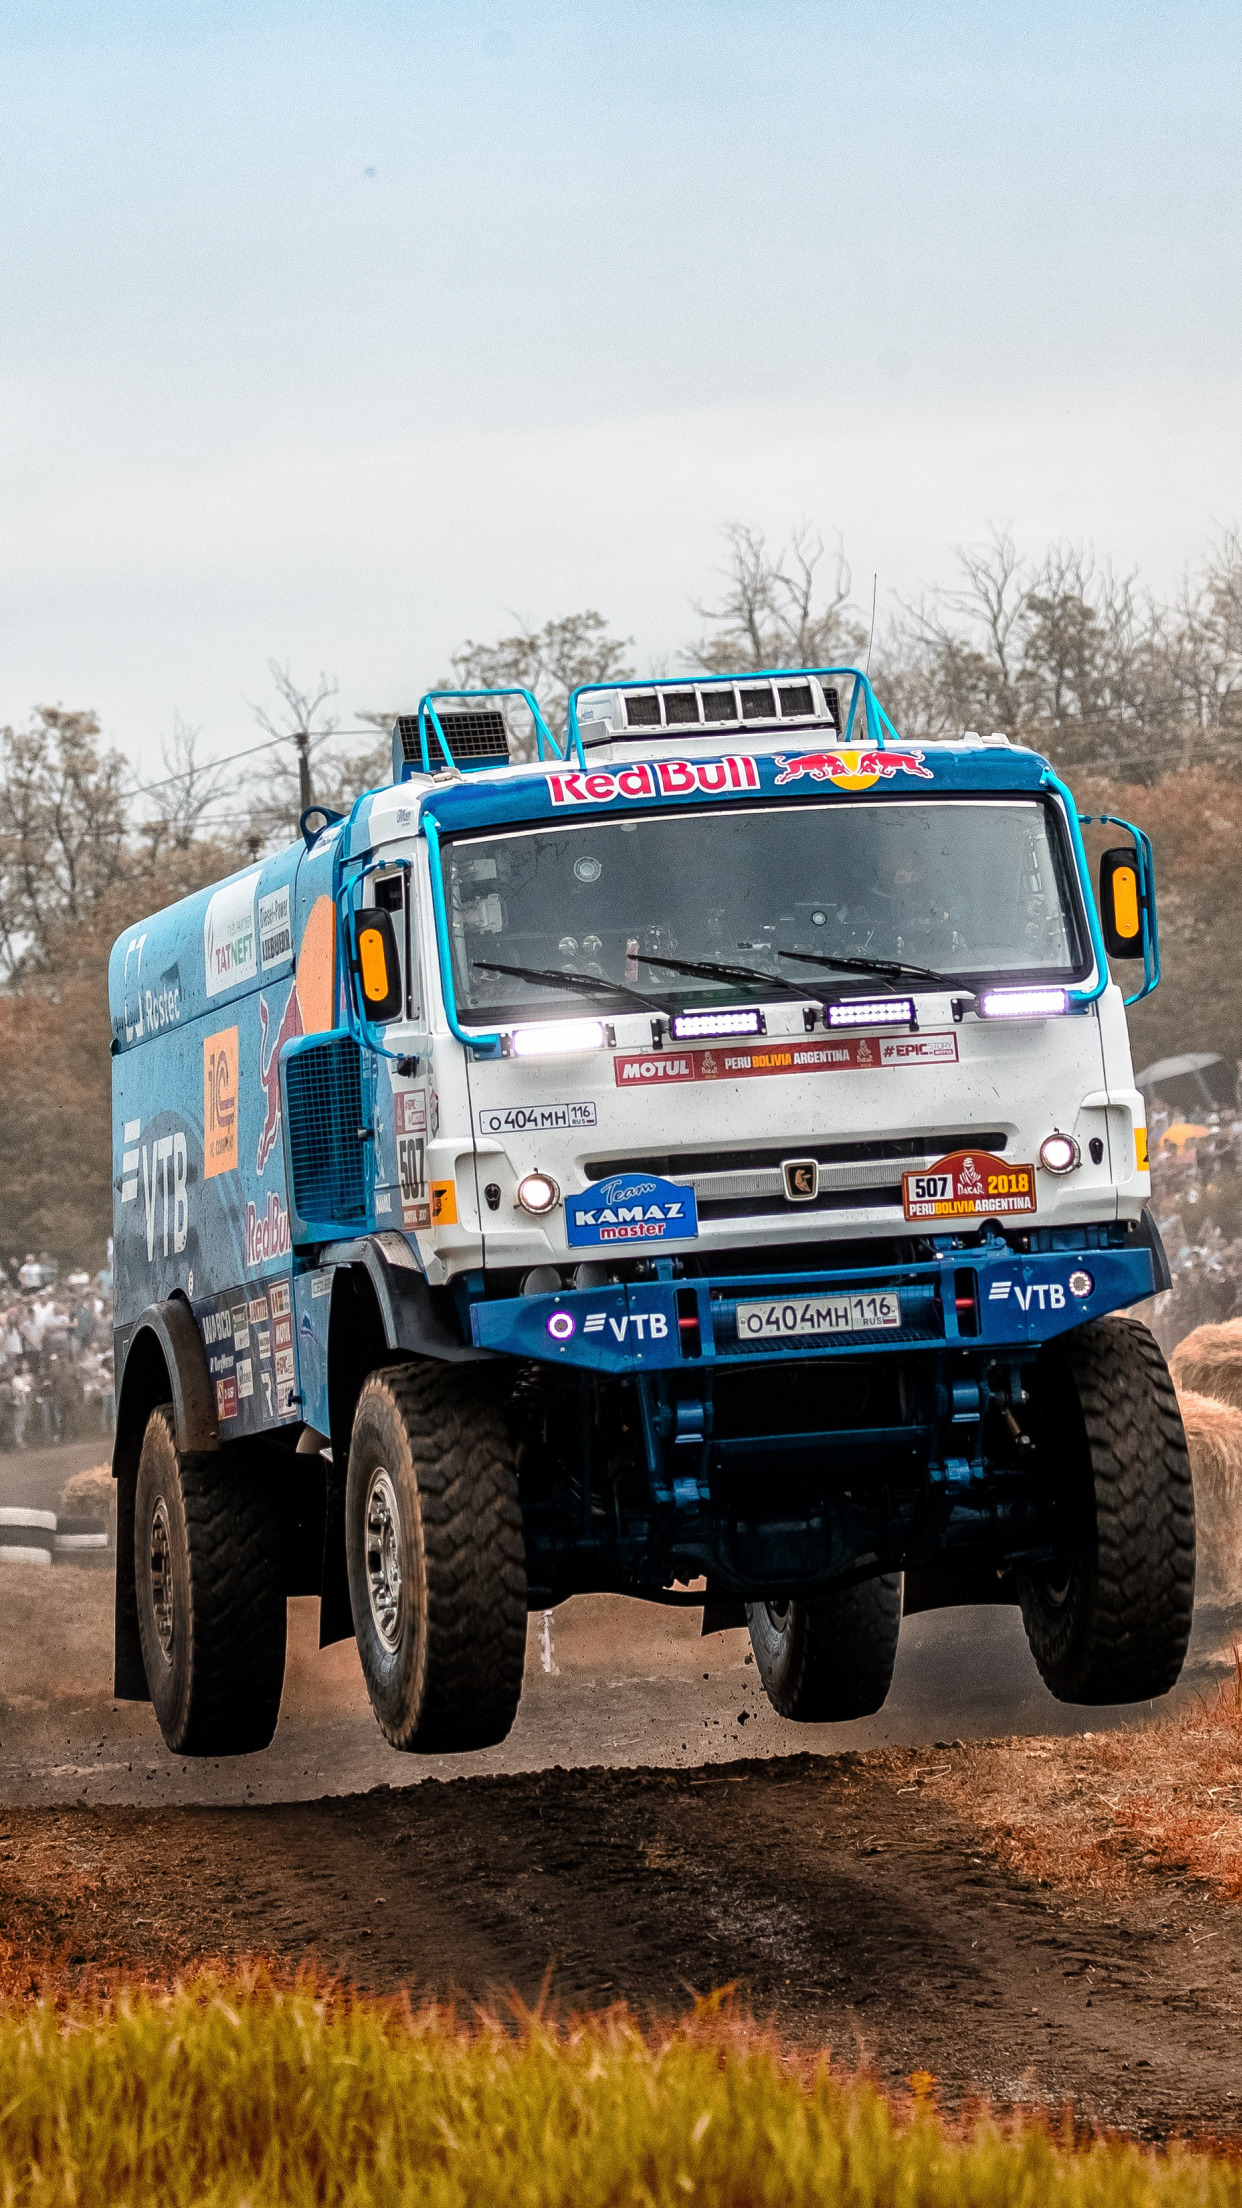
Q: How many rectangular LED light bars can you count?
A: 4